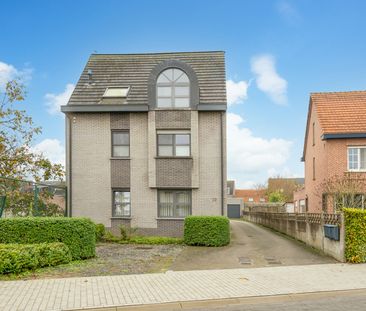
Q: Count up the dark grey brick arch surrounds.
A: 1